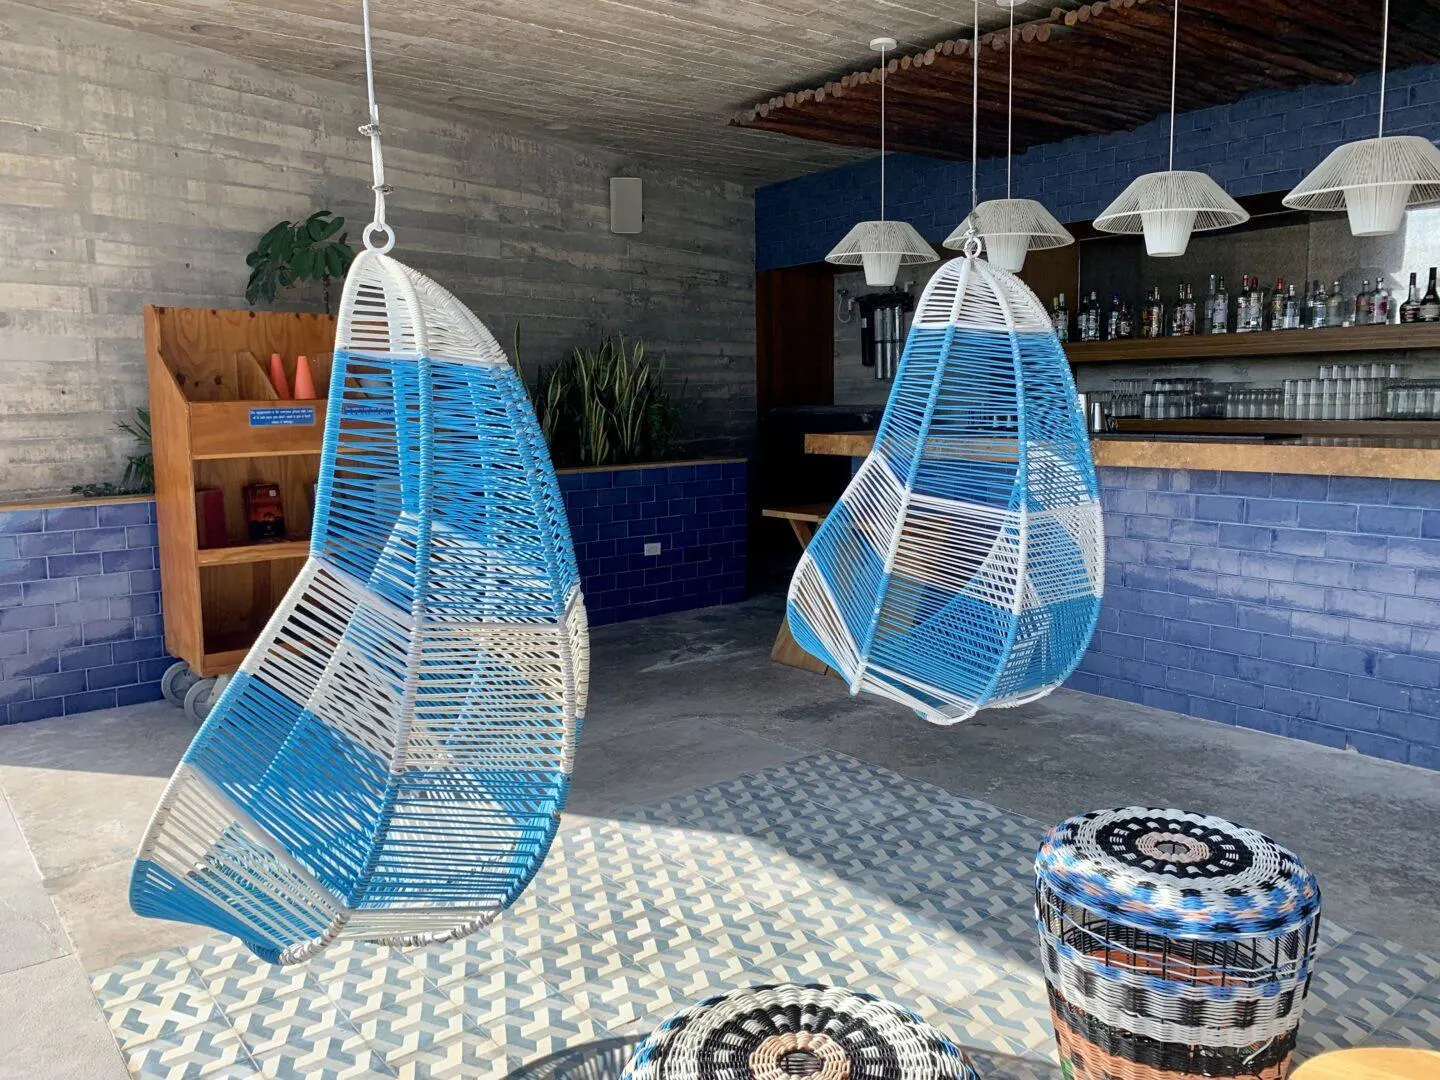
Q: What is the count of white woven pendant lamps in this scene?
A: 4